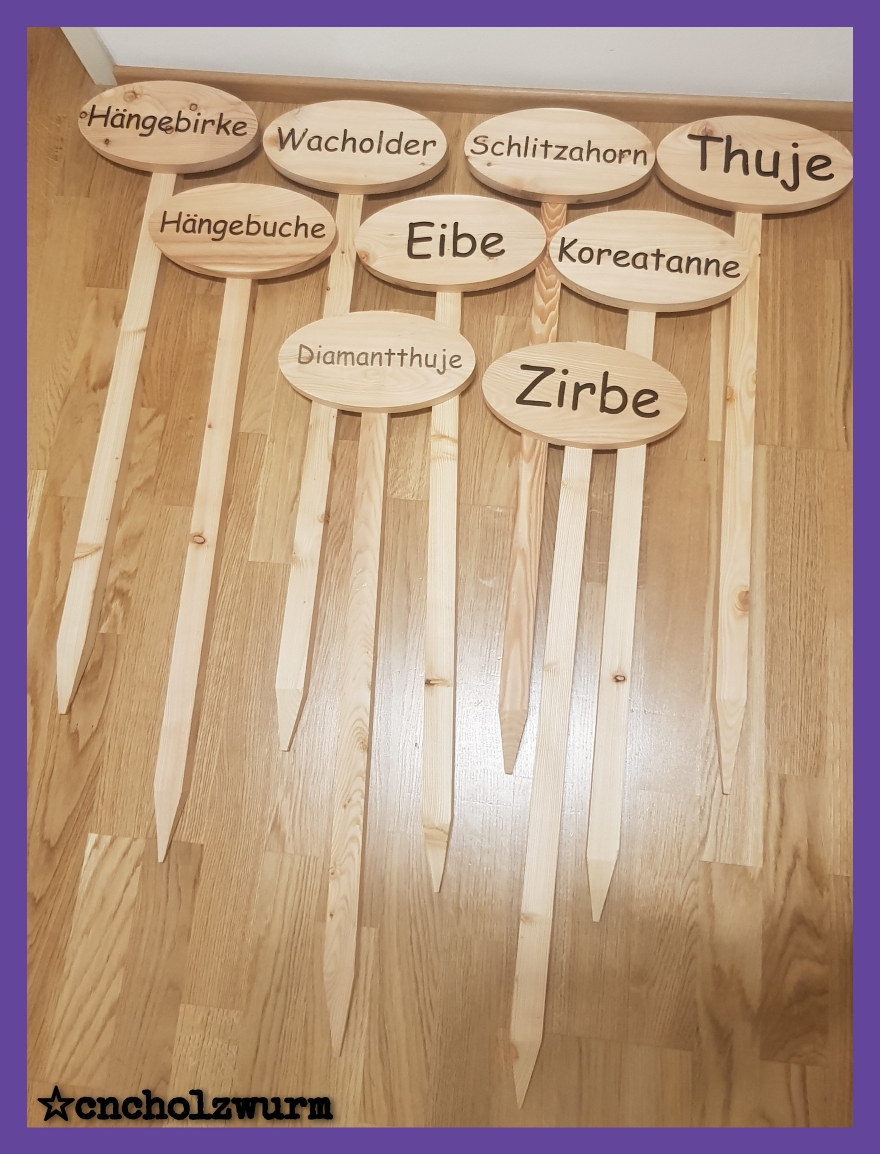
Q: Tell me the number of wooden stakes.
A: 9